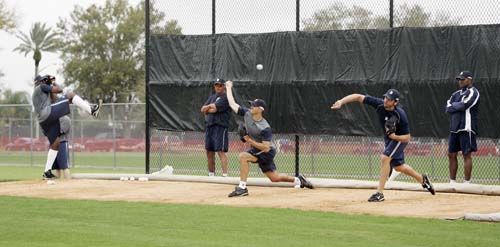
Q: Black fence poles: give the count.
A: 4